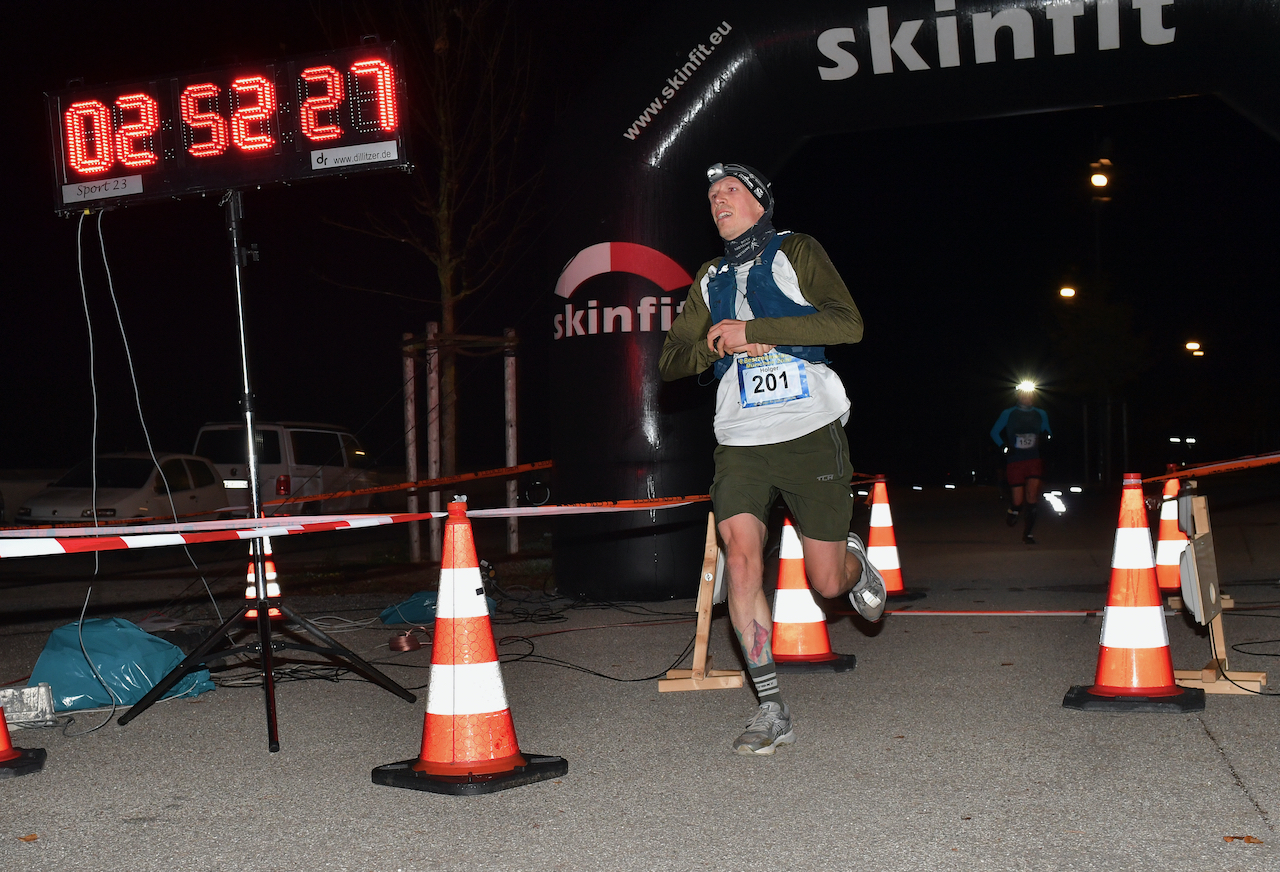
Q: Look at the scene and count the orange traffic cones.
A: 7